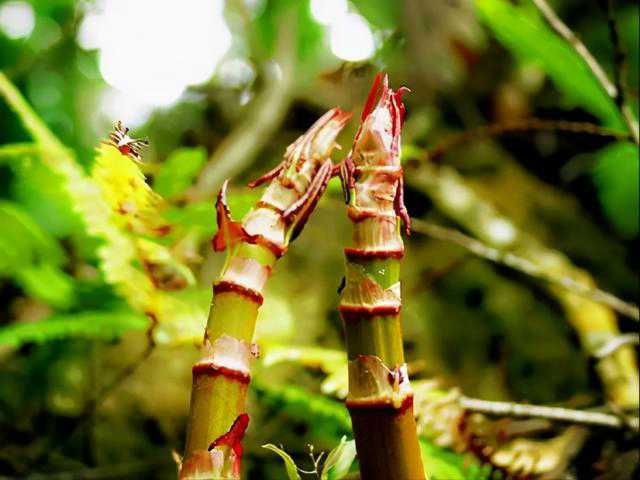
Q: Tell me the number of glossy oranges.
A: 0